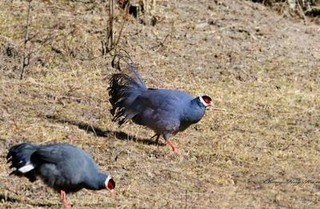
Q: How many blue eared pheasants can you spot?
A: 2